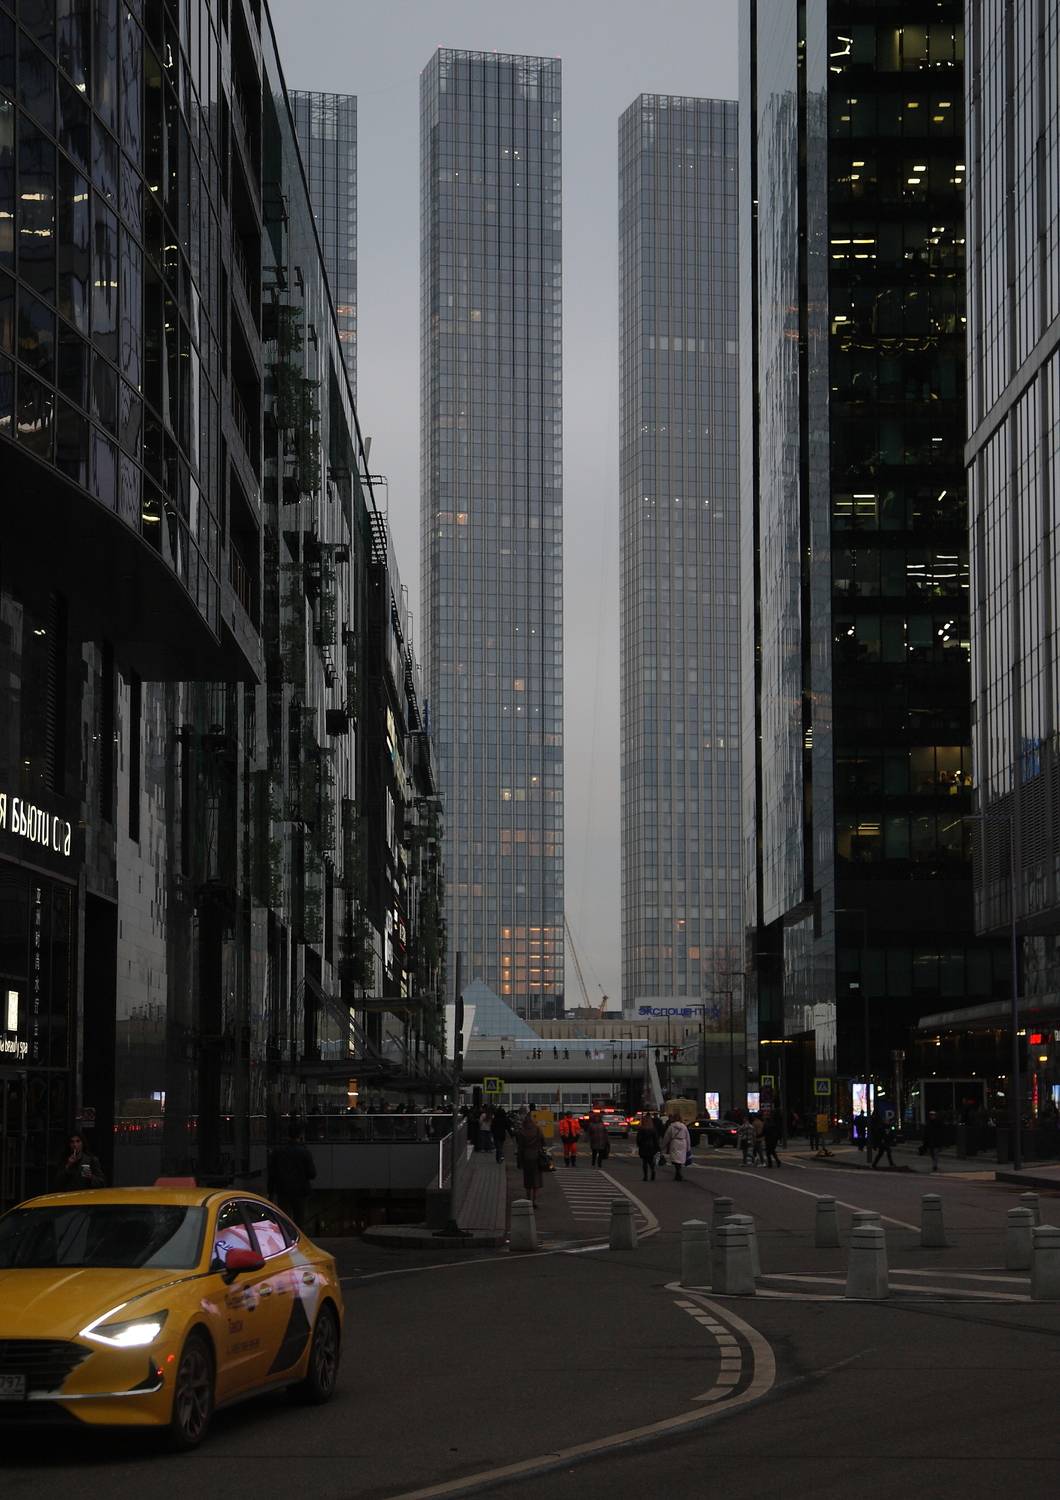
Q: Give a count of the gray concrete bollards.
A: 13